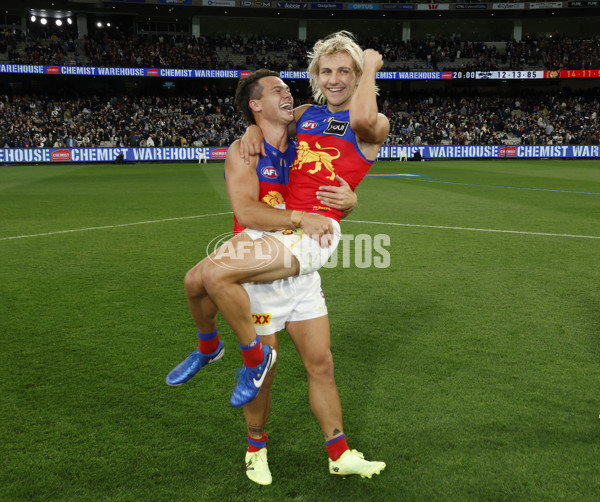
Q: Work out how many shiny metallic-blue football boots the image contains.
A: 2